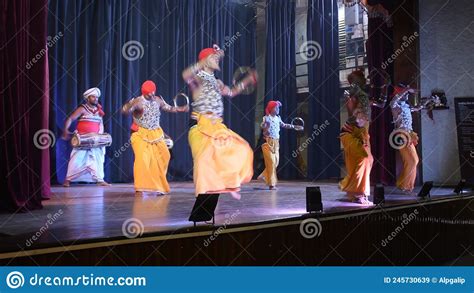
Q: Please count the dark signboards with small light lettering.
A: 1